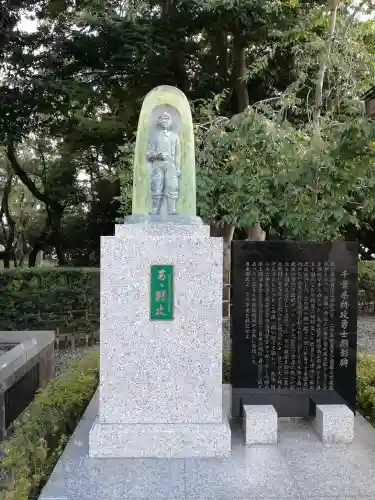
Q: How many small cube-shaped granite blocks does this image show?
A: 2